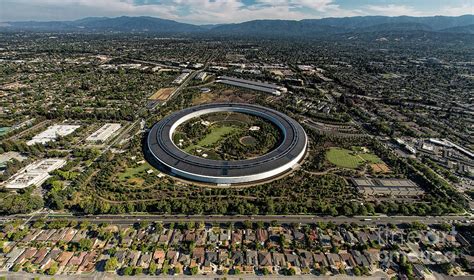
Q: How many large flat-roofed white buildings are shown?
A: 3